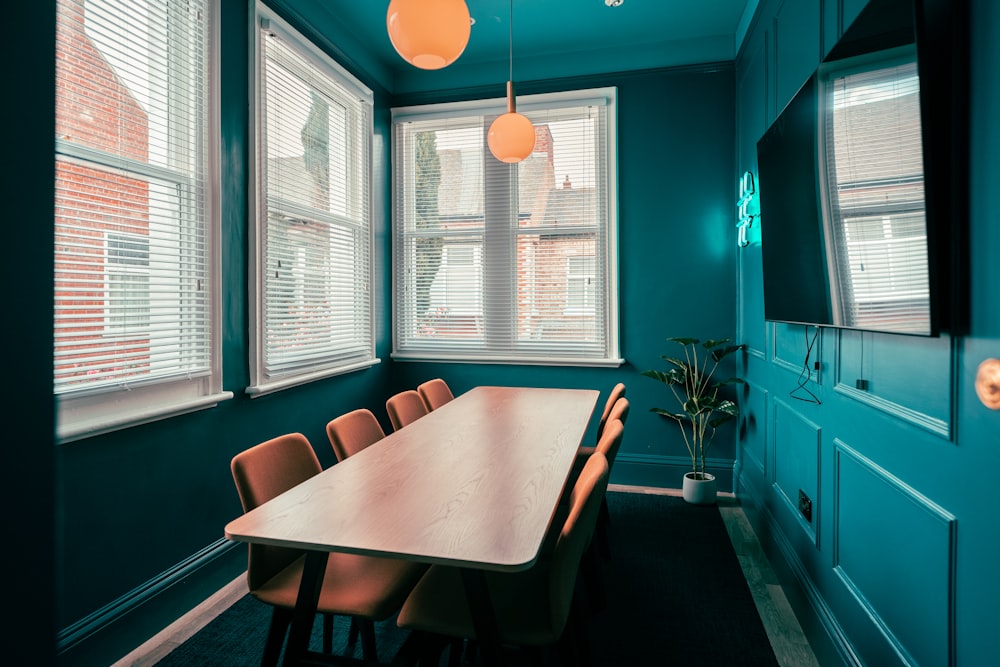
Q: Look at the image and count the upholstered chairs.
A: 8